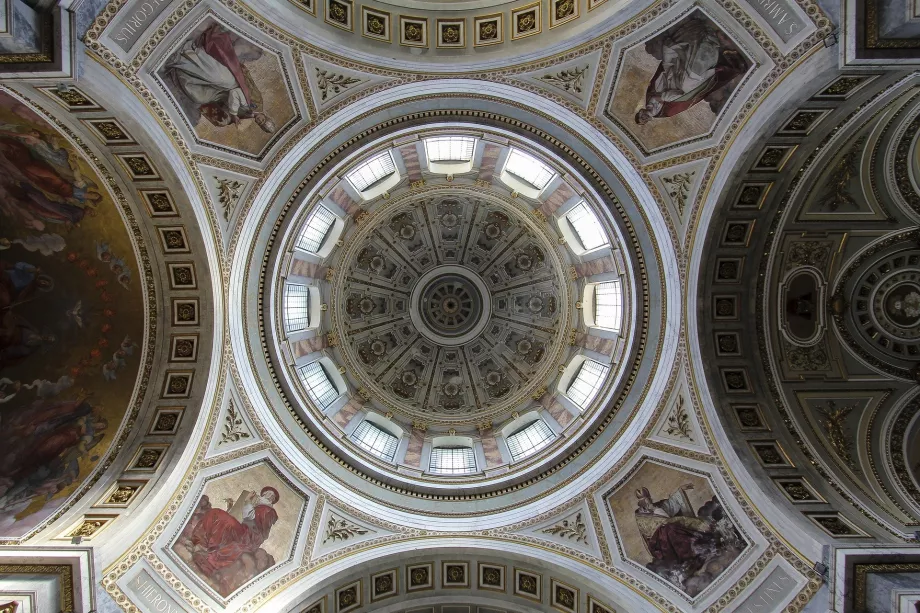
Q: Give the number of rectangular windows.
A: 12